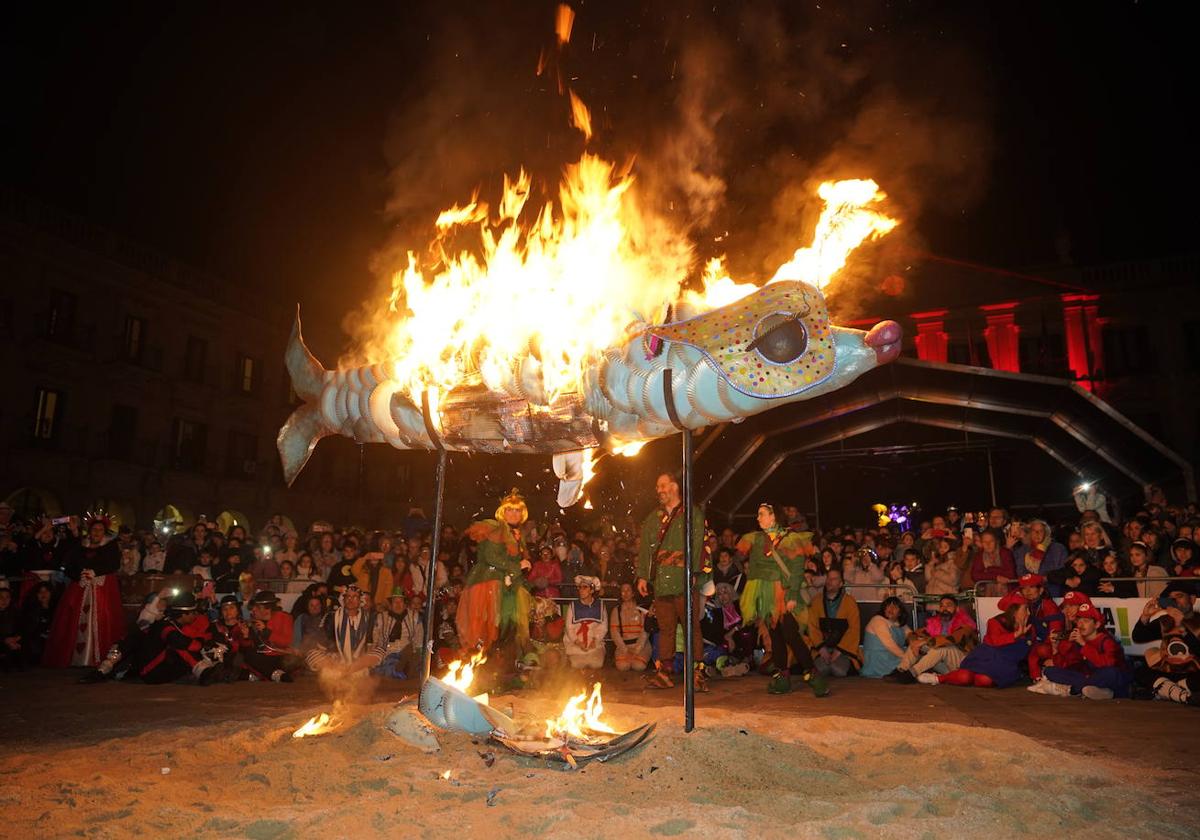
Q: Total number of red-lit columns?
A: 3